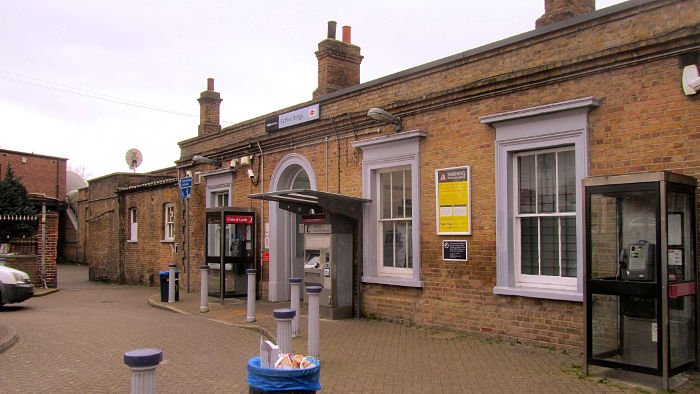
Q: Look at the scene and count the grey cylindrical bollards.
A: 7